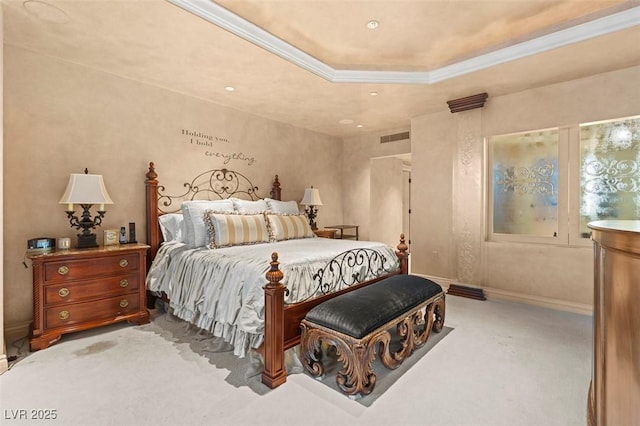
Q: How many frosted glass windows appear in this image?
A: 2